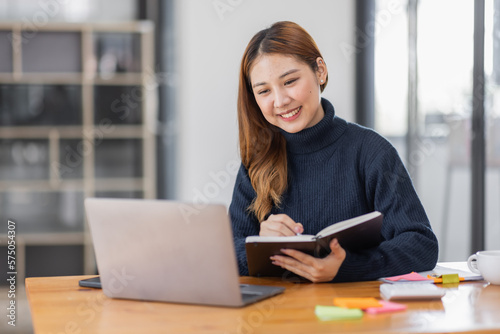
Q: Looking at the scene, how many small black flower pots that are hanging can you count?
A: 0